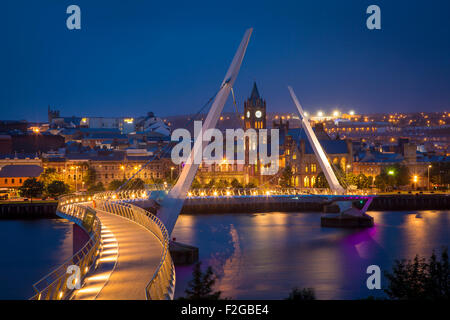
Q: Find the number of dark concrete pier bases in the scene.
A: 2